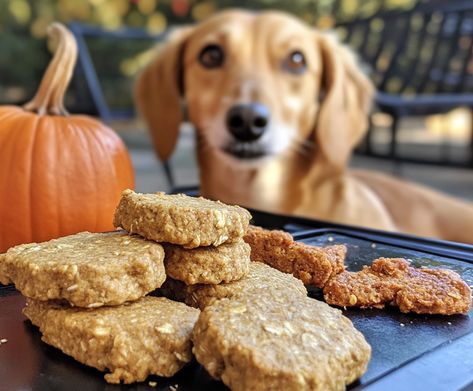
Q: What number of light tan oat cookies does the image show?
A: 6